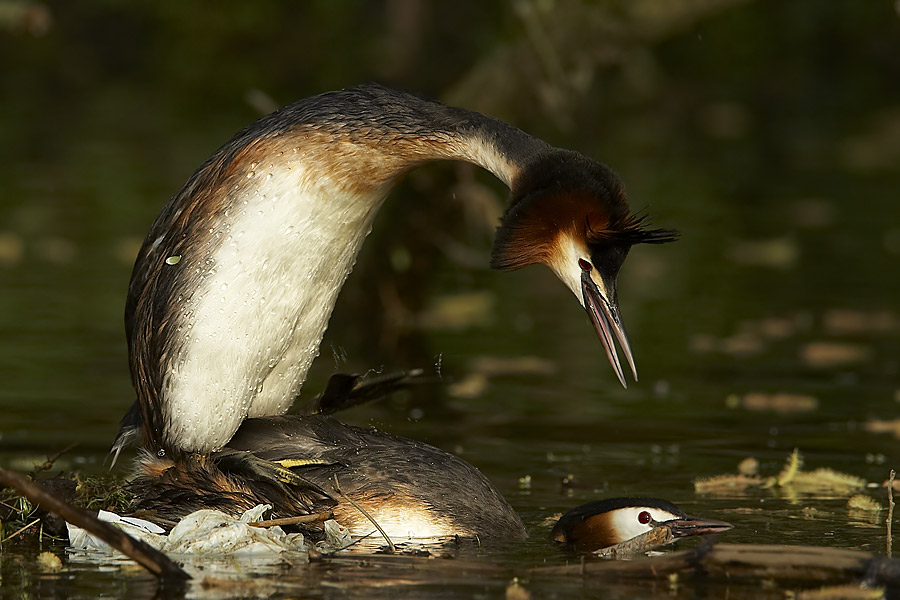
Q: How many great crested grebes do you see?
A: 2